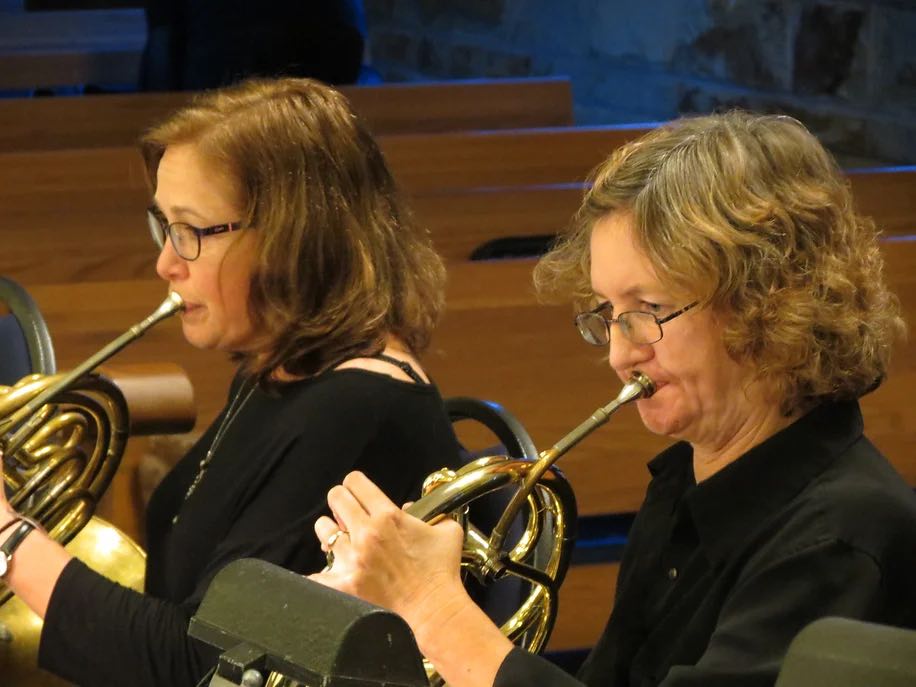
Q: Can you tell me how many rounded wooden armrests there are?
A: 1